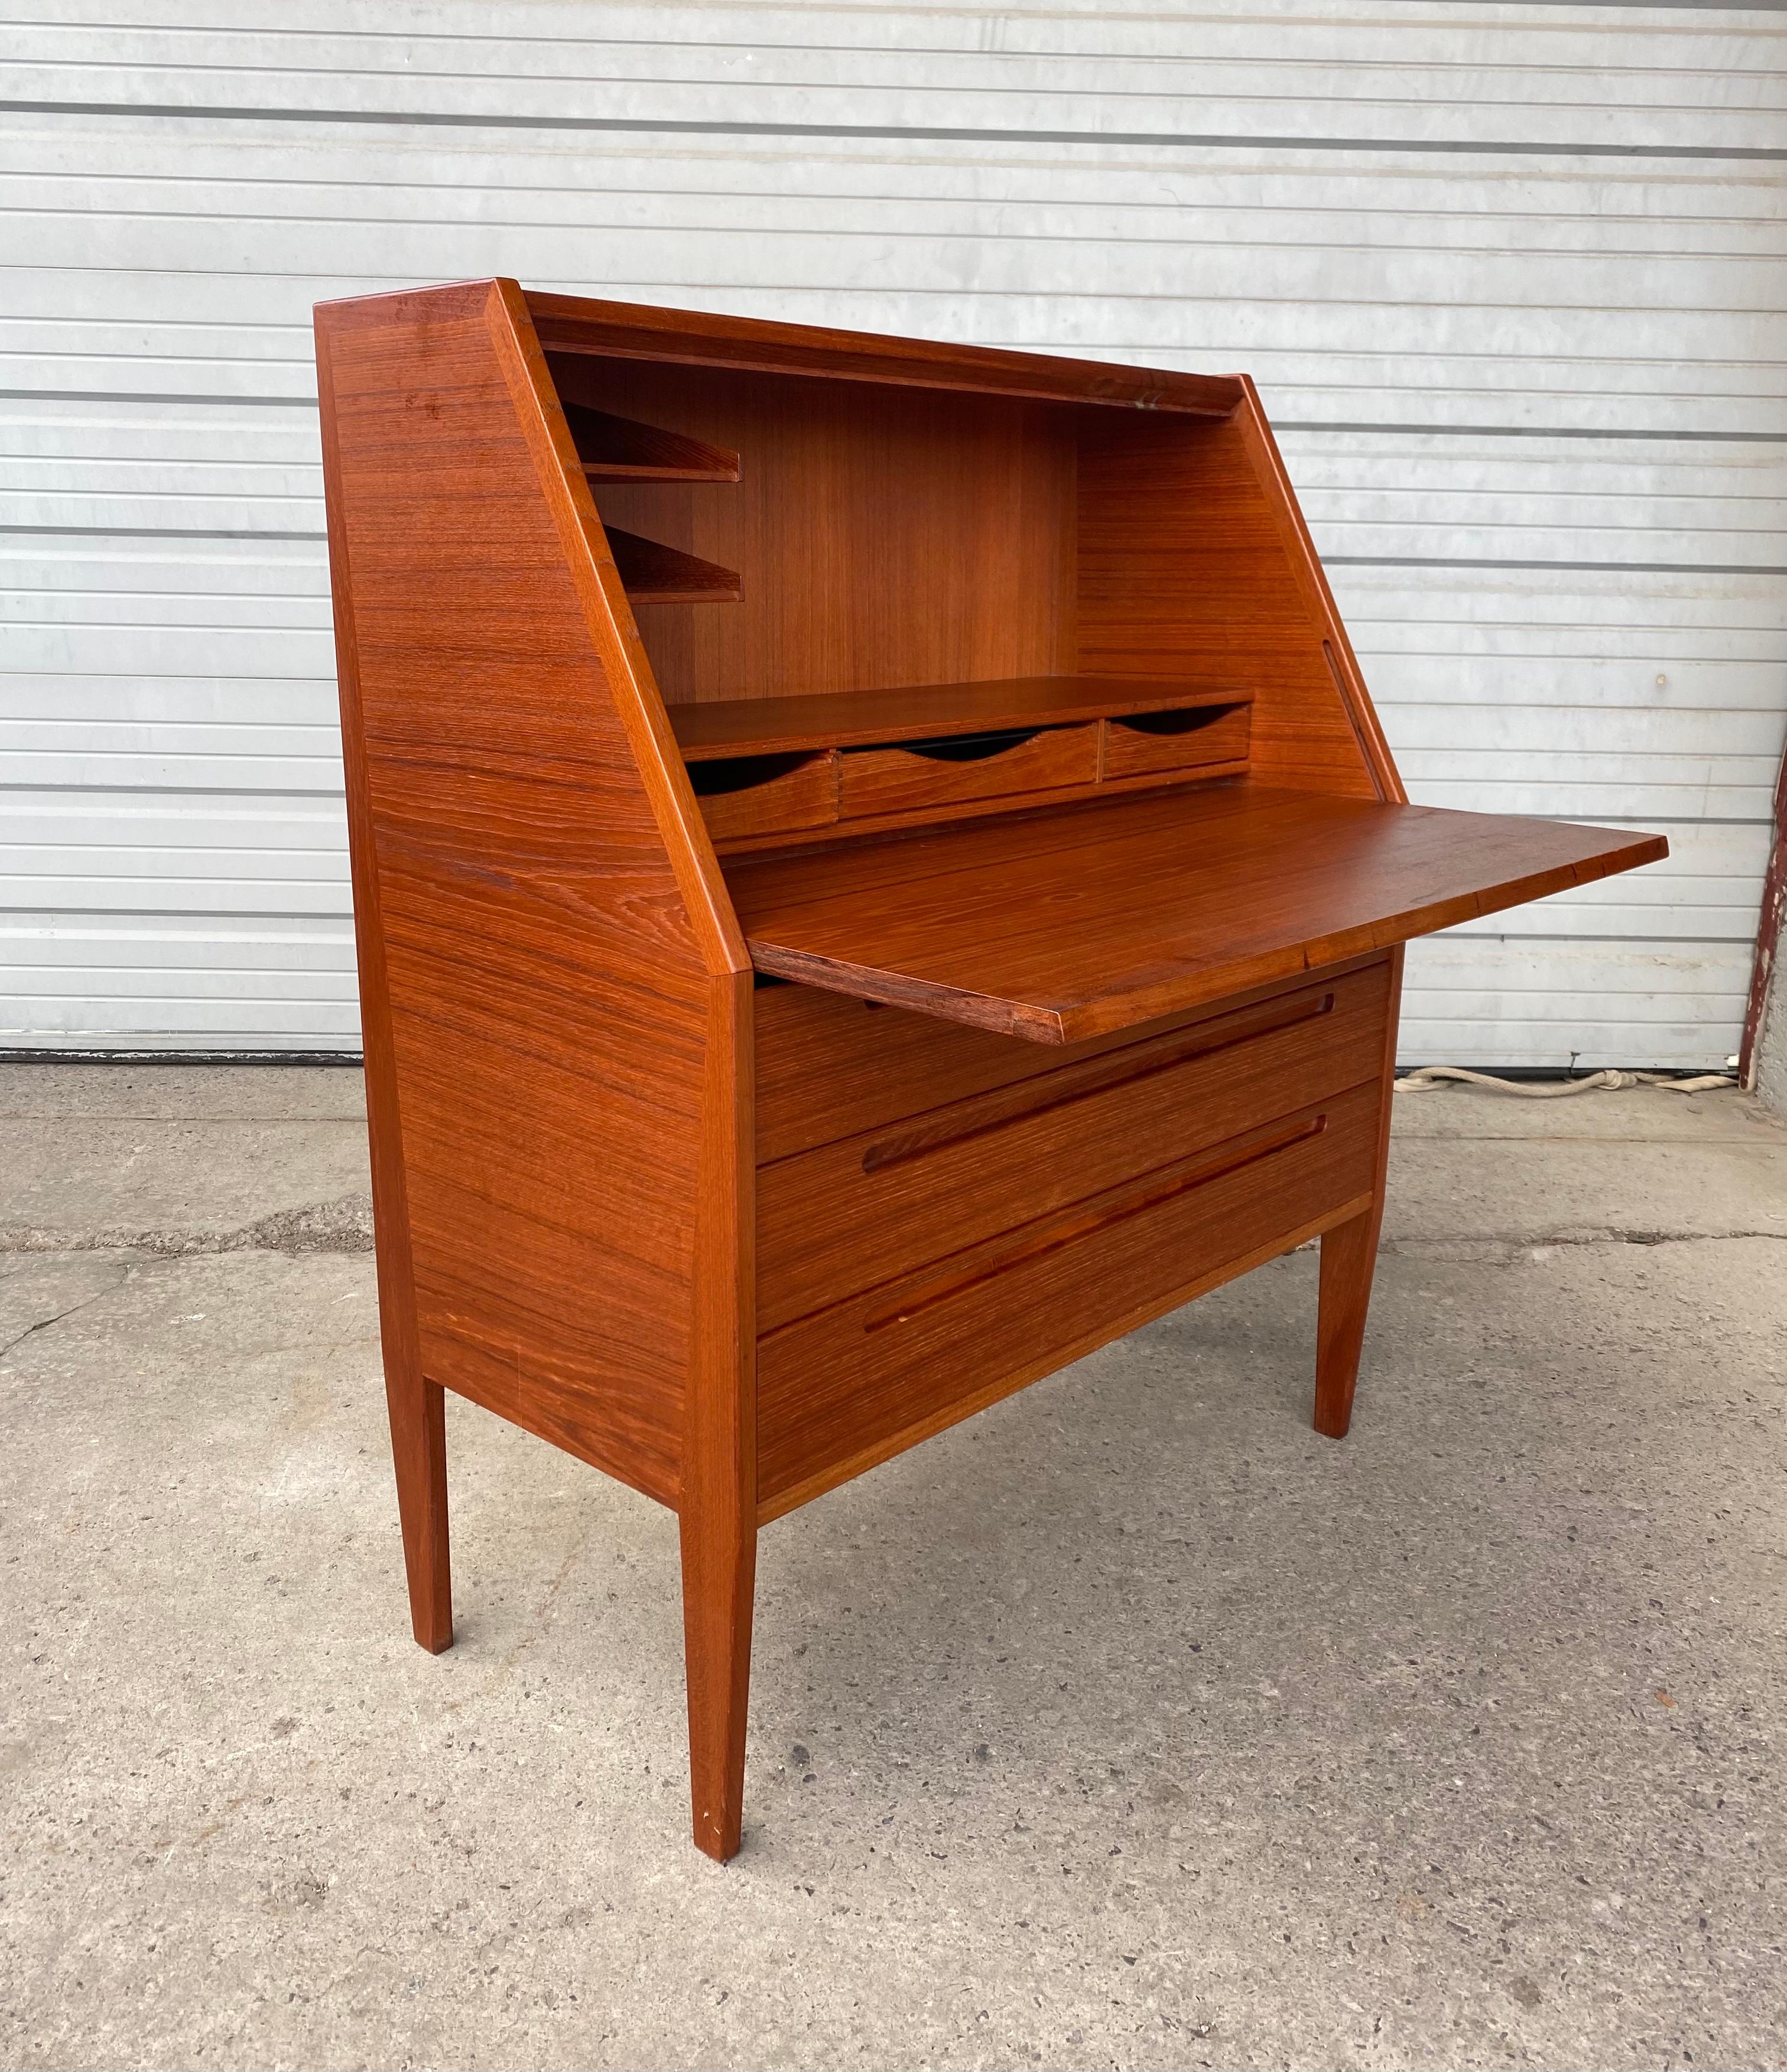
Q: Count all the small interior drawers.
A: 3